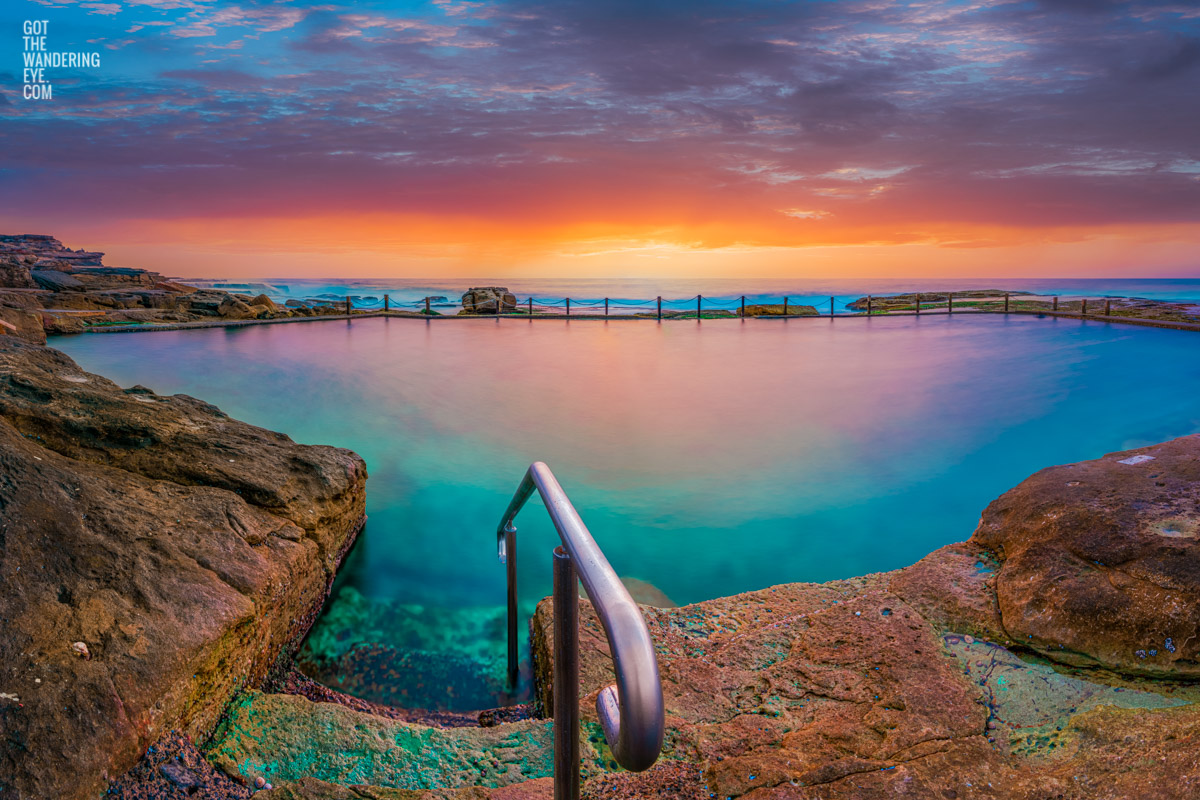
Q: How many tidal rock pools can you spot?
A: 1